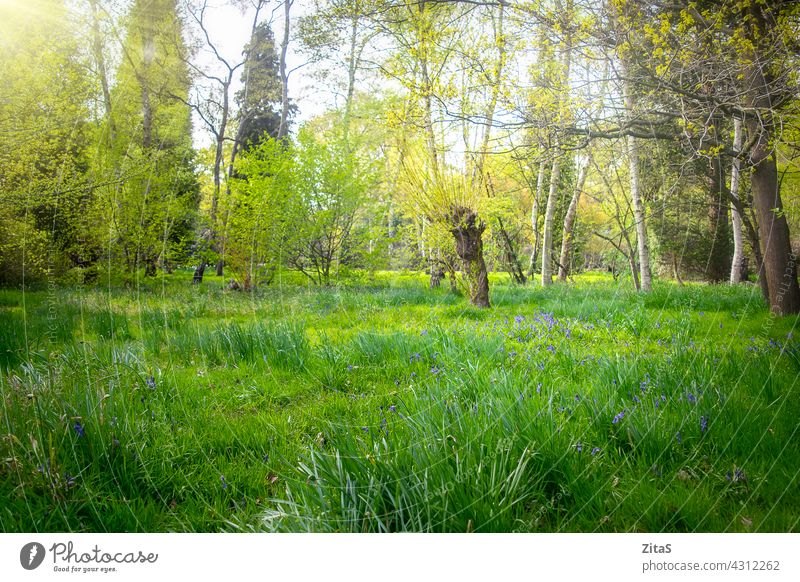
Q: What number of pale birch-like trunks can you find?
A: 5